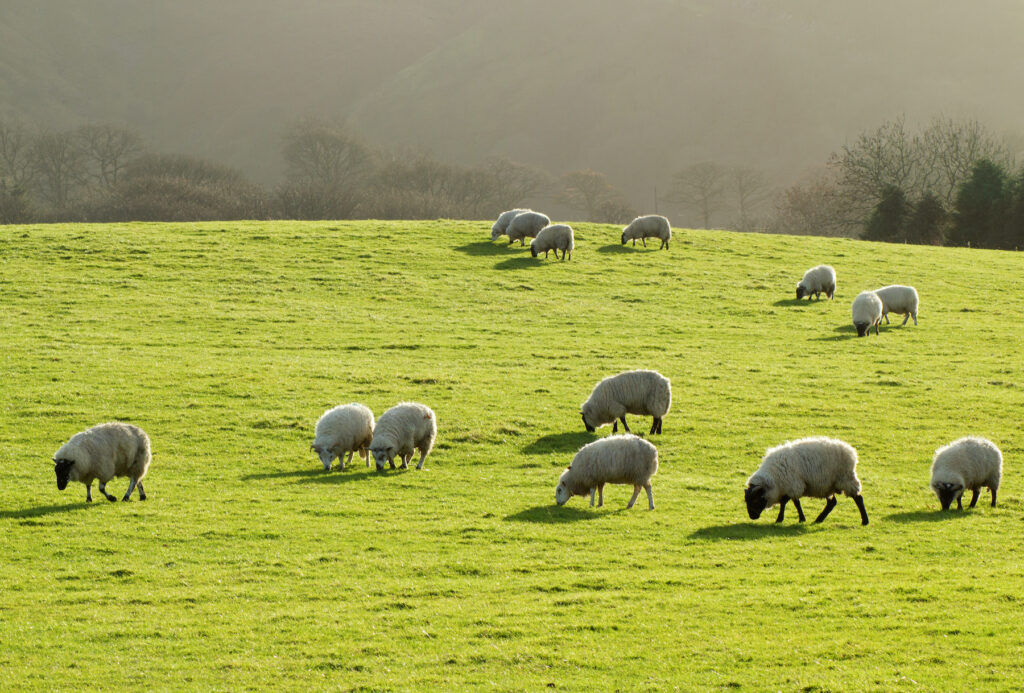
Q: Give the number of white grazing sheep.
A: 14